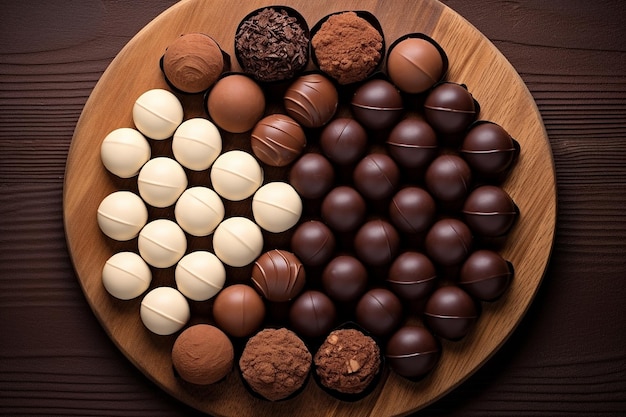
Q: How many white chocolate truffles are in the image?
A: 13